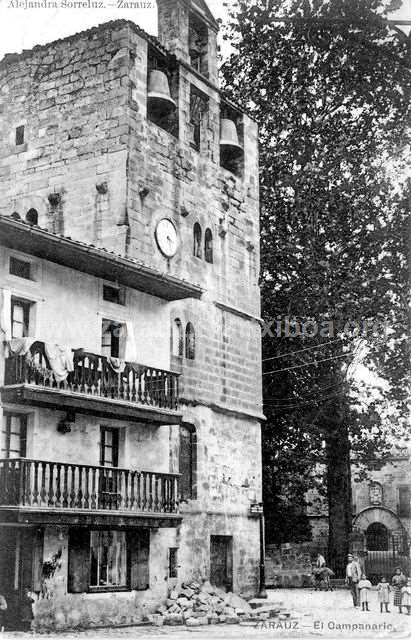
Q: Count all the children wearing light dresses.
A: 3